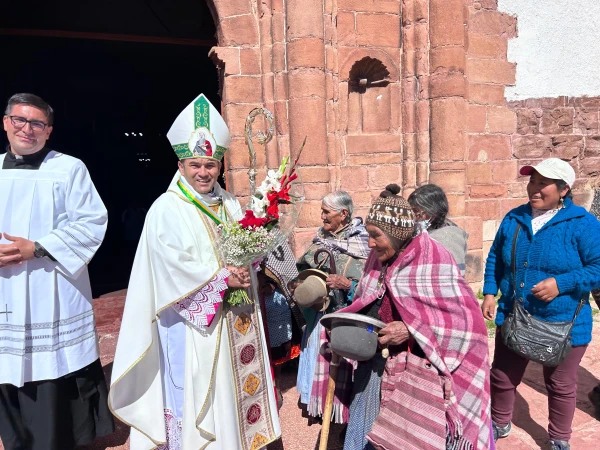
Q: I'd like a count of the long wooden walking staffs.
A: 1